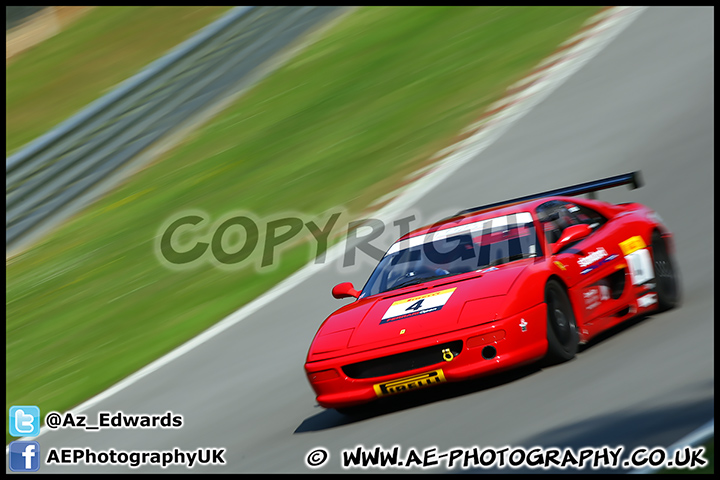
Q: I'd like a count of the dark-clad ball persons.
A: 0